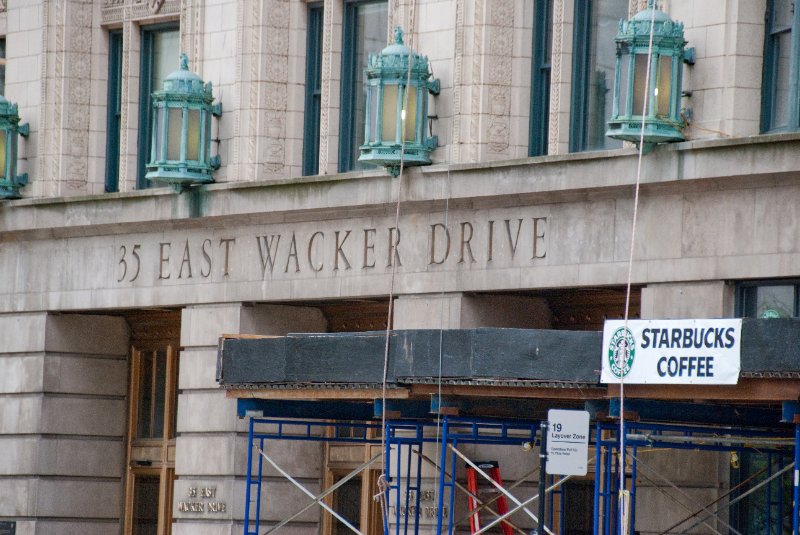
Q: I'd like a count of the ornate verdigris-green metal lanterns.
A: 4